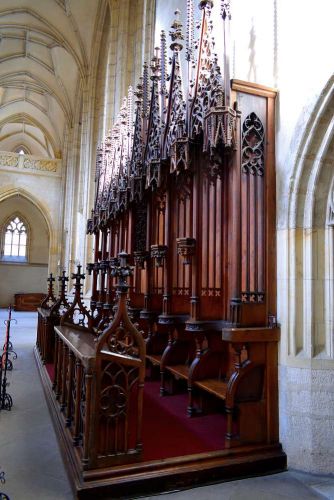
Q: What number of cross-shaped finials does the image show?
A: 4